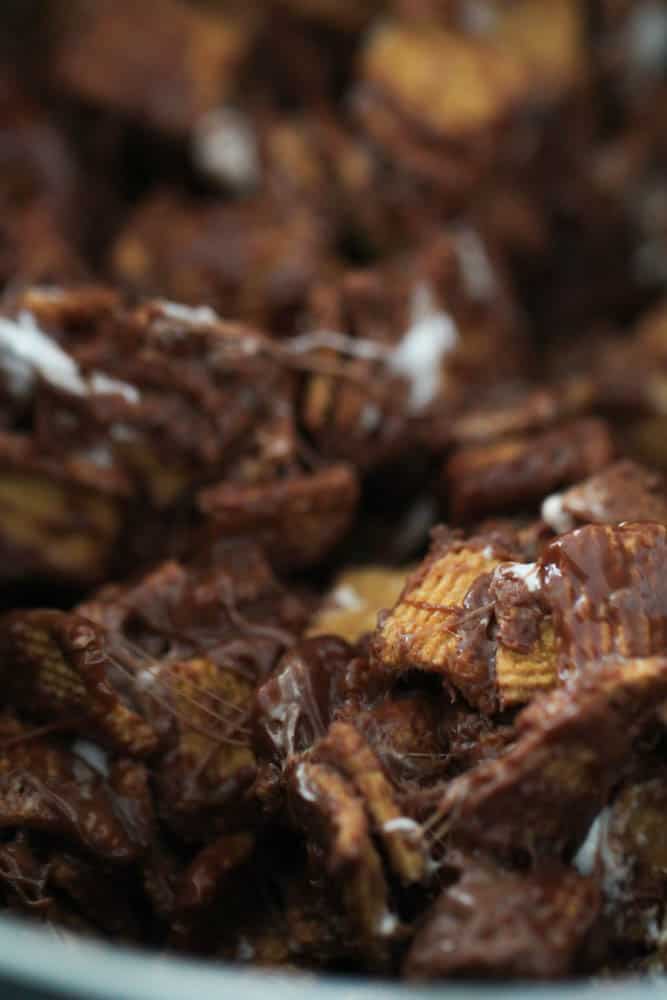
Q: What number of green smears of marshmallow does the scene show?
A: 0